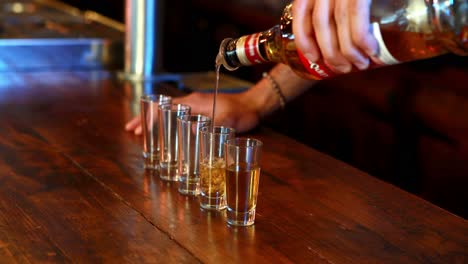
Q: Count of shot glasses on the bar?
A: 5